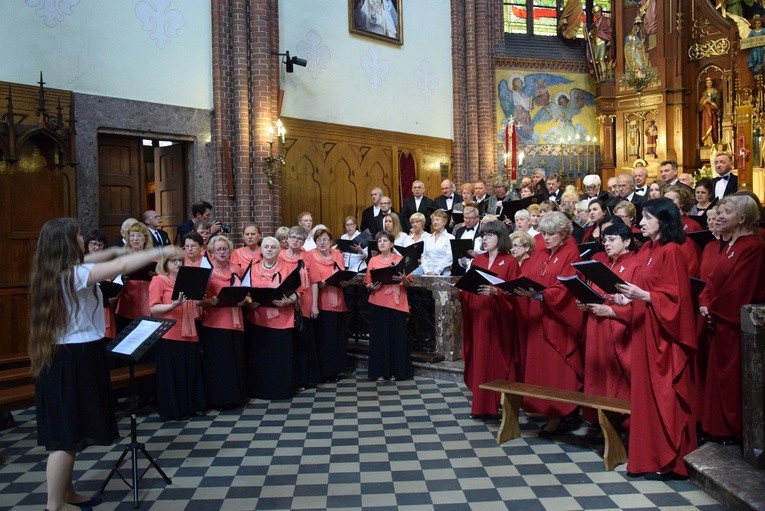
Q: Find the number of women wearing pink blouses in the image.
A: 12